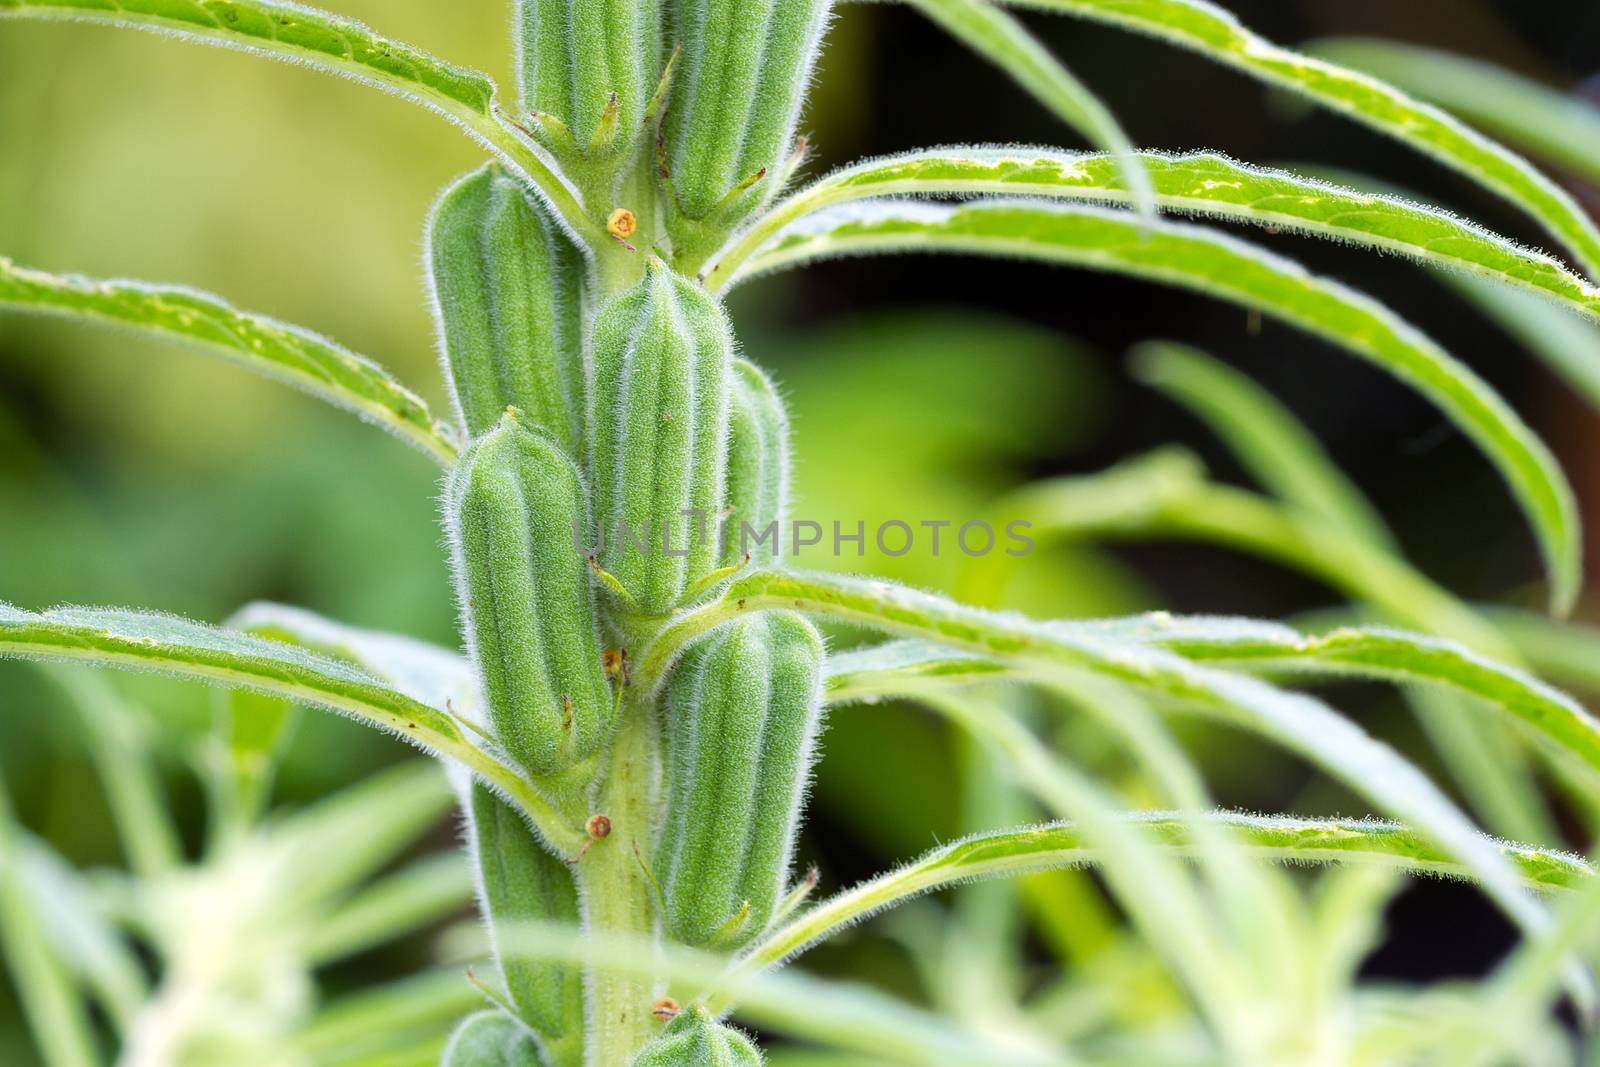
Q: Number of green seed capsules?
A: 10